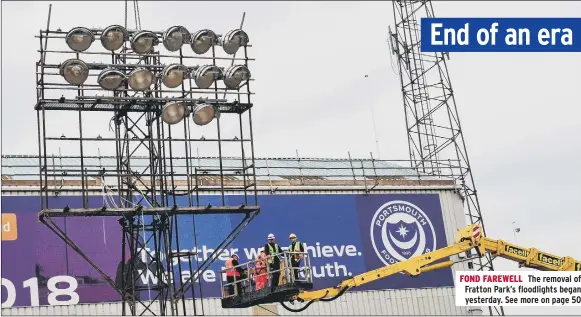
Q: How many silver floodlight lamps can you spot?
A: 14